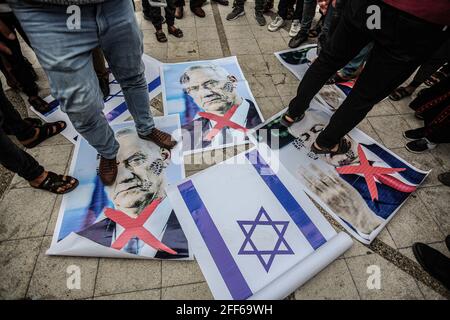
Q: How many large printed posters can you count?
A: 6